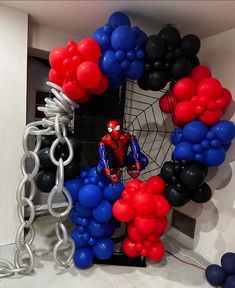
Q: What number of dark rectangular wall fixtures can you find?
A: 1